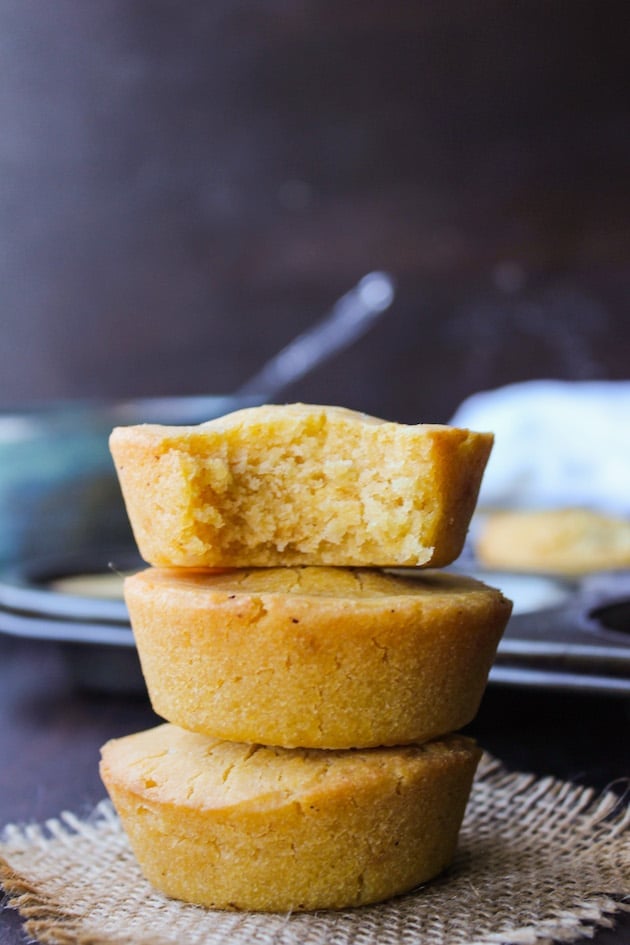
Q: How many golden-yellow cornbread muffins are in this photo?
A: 4